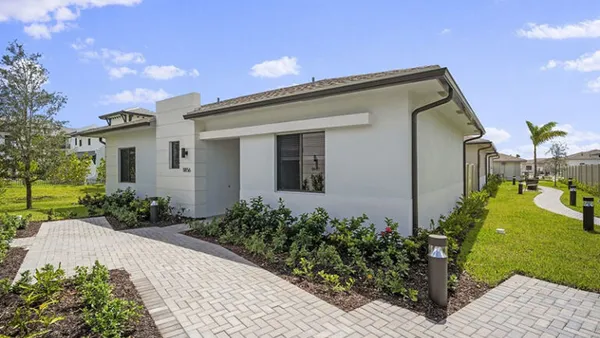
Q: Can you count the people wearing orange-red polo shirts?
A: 0